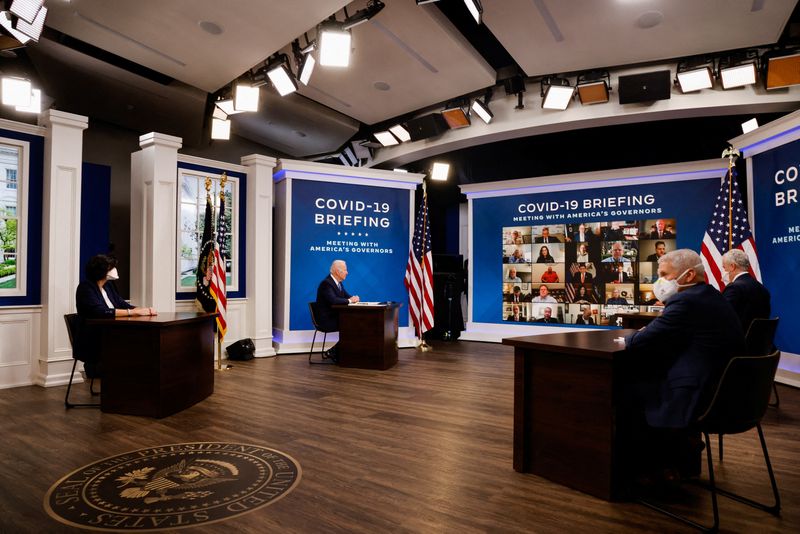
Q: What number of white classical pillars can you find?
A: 3